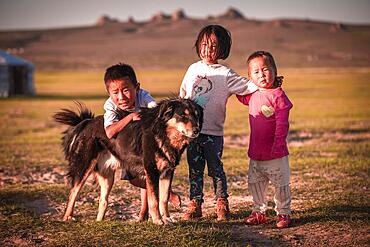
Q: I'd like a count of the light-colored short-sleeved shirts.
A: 1